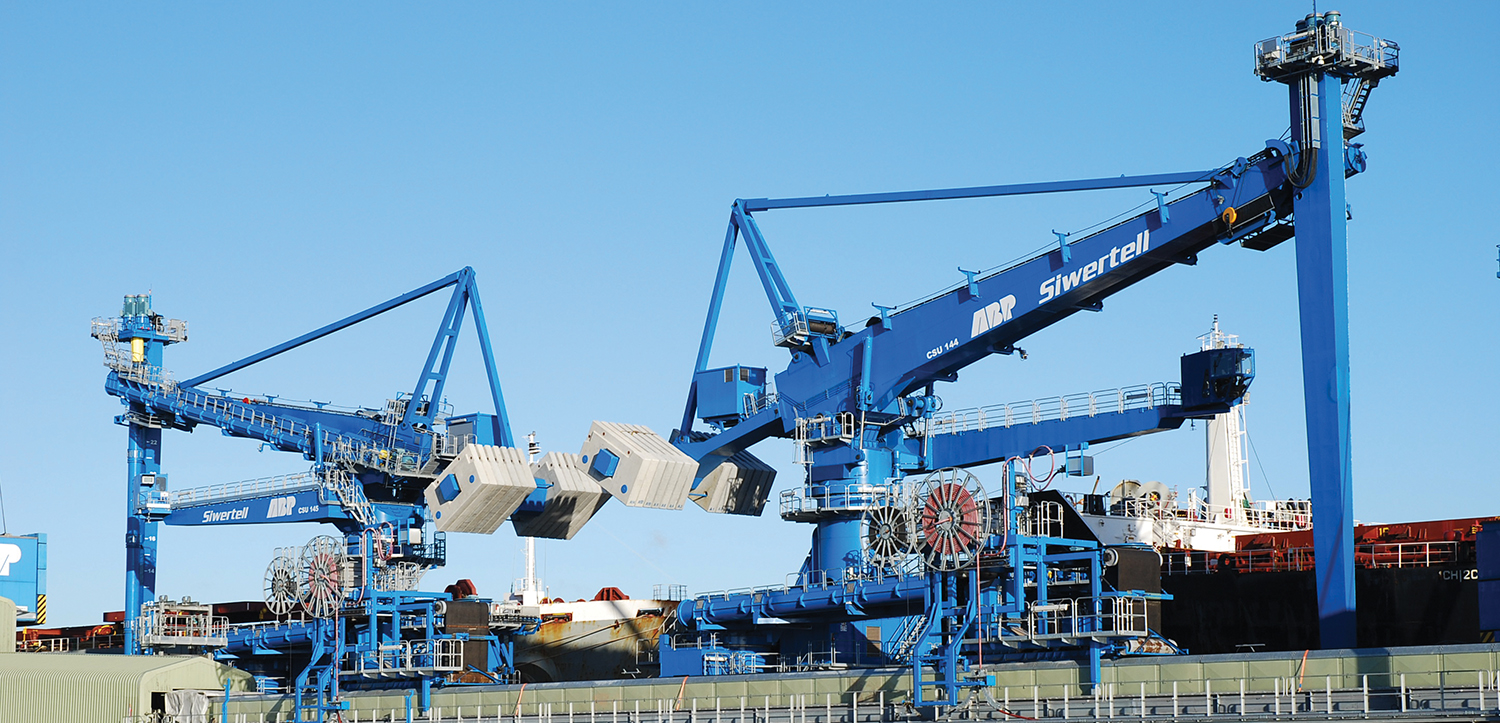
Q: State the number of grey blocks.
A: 4